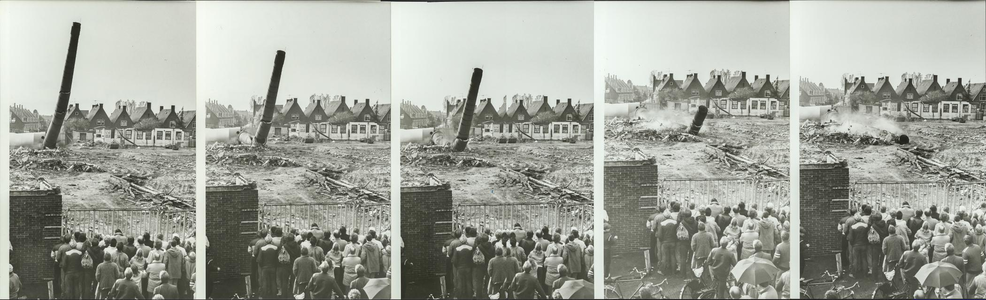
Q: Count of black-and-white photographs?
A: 5